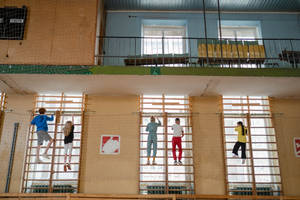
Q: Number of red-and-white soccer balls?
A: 0